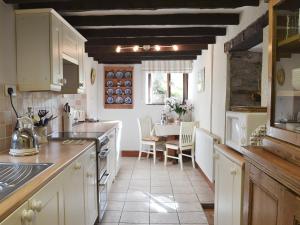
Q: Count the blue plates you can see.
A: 11